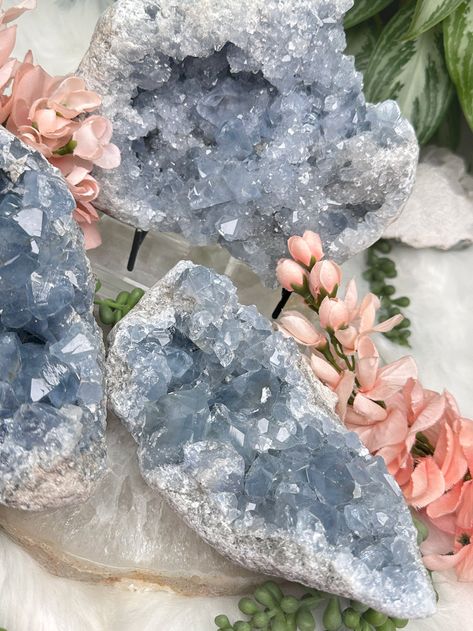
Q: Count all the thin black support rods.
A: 2